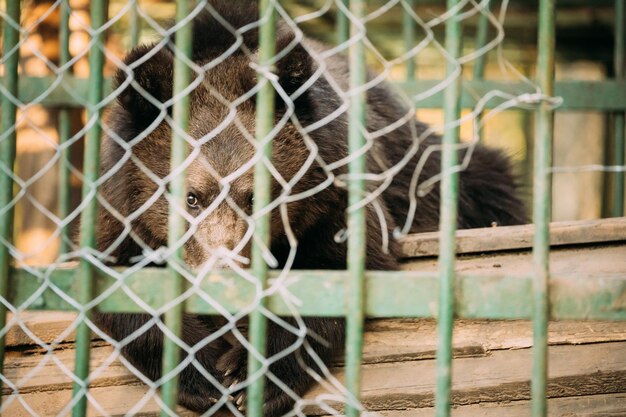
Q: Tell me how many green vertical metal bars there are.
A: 13